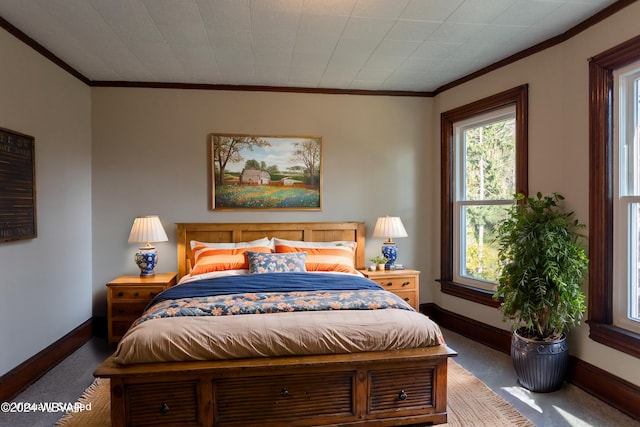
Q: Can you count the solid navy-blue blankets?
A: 1